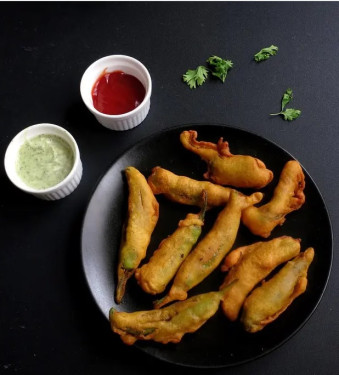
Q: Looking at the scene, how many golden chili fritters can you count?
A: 9